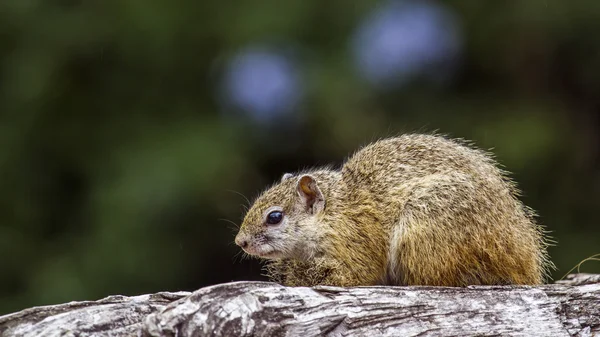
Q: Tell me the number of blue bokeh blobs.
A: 2